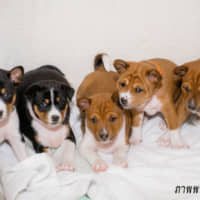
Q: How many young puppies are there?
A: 5